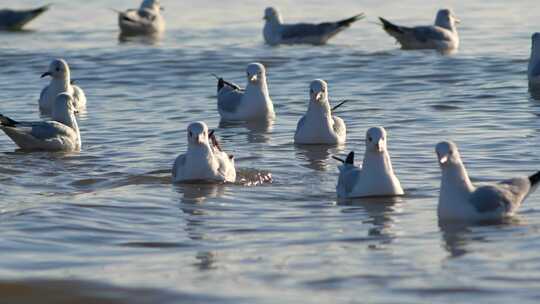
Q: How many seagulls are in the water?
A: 12